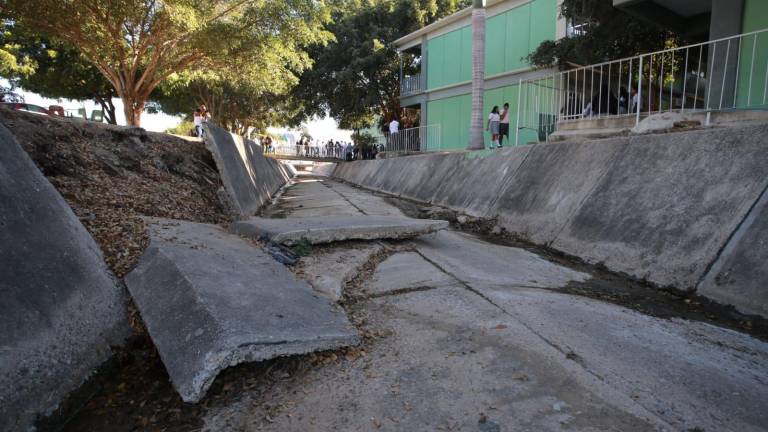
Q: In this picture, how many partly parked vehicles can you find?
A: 1